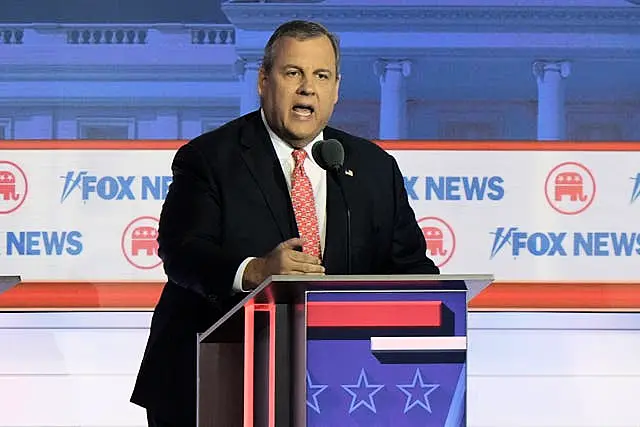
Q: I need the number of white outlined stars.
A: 3